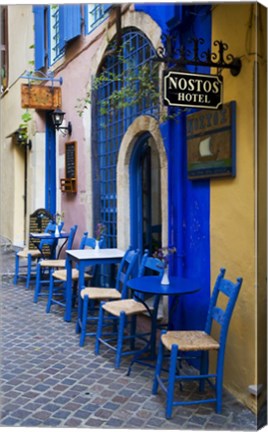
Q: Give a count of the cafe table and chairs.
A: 9